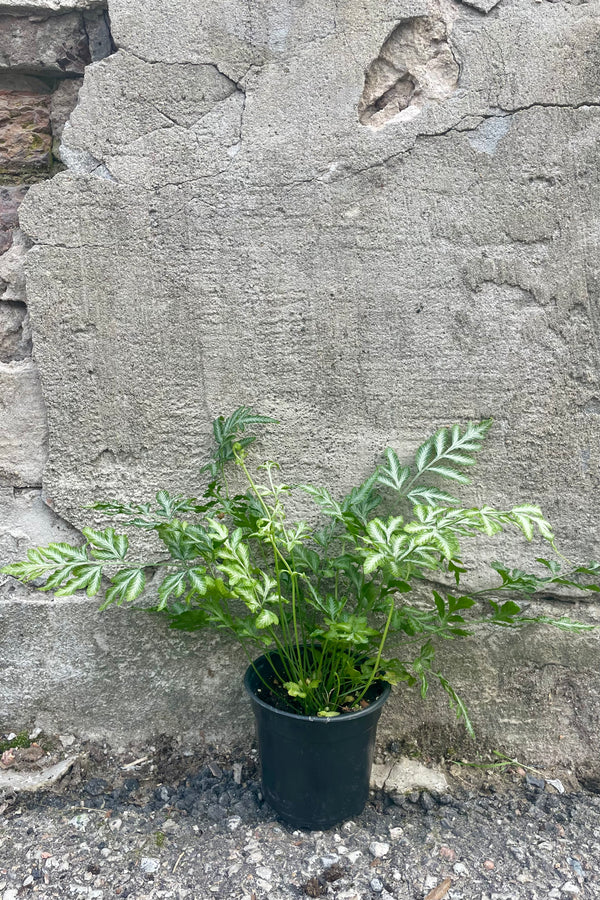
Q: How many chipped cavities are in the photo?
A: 1